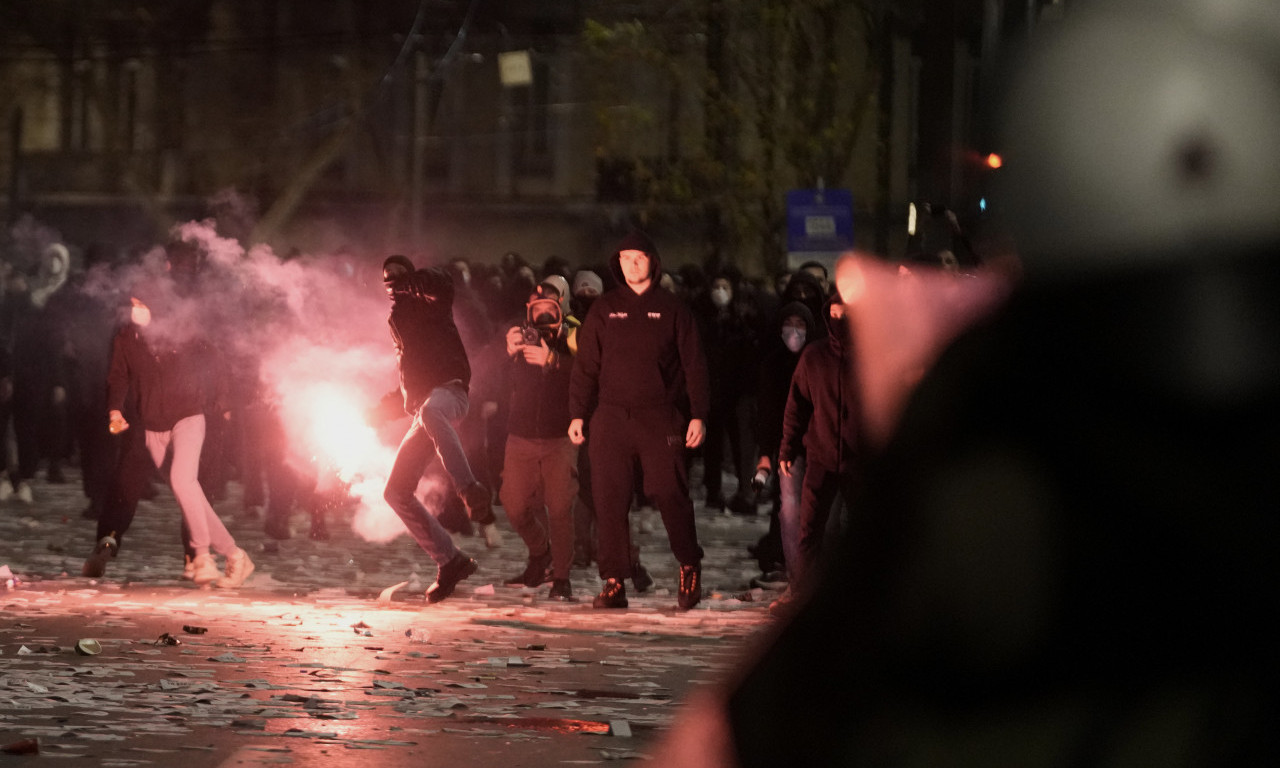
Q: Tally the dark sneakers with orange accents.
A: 2